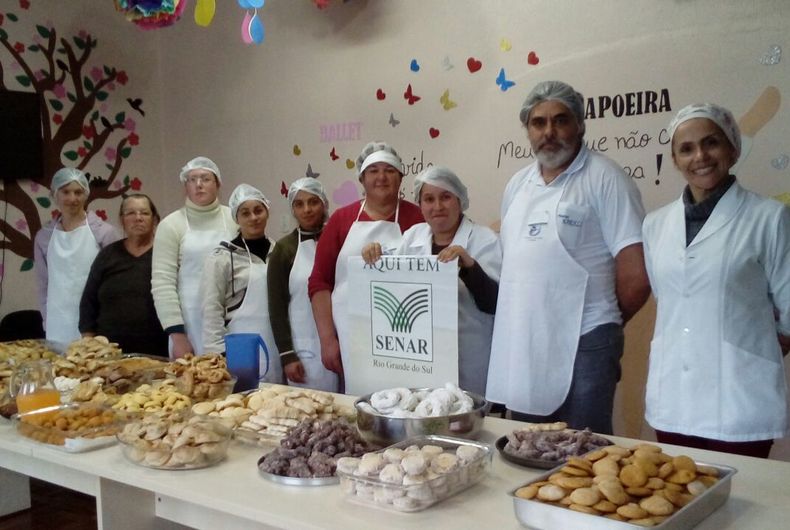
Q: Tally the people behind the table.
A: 9